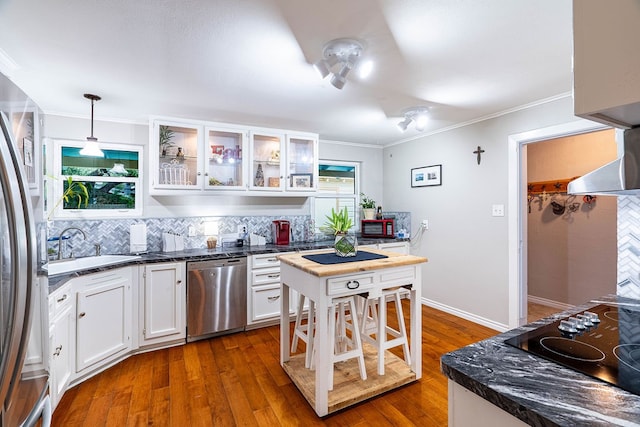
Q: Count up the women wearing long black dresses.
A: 0